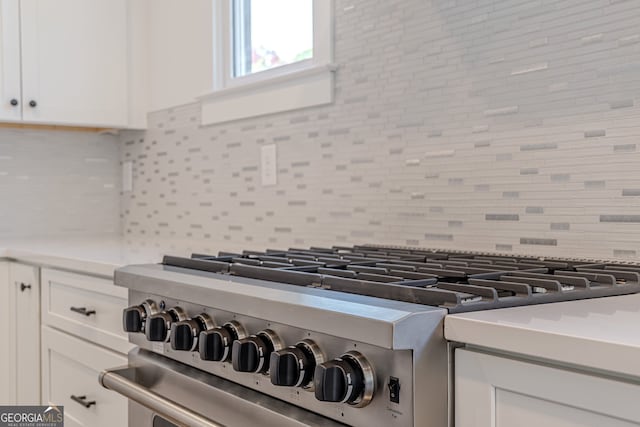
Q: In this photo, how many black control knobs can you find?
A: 7